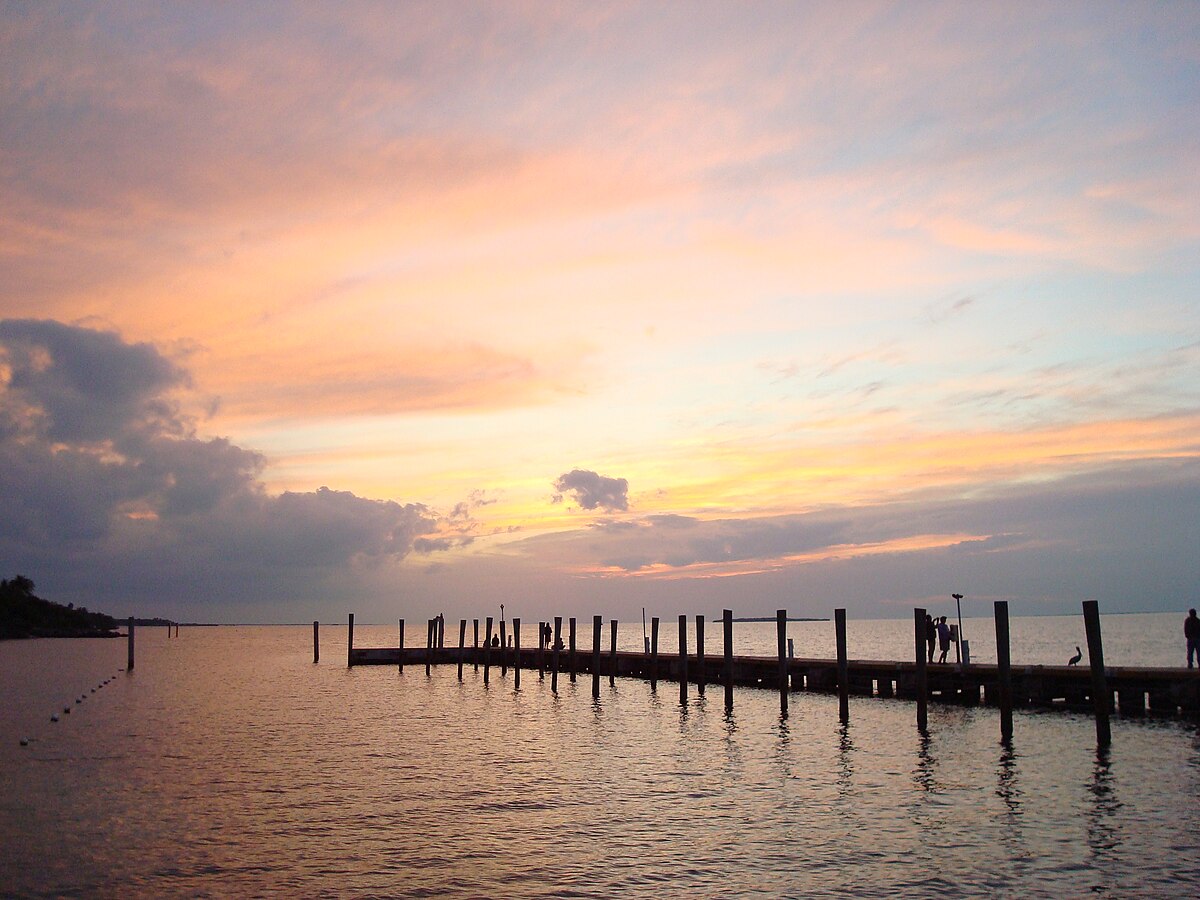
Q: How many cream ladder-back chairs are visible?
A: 0